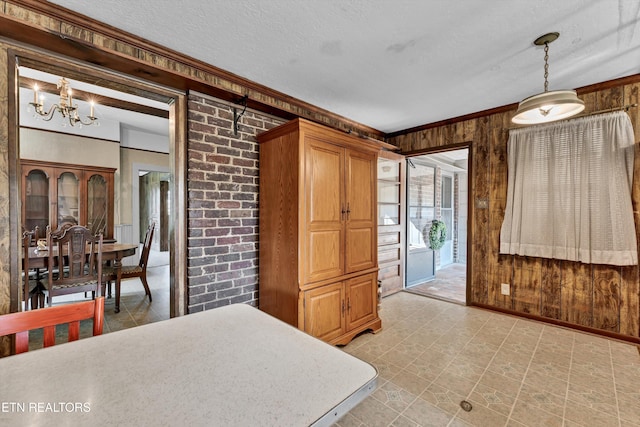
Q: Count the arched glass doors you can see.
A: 3